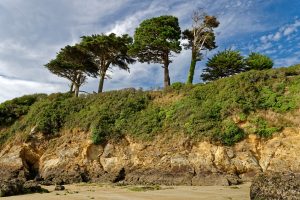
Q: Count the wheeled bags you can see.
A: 0